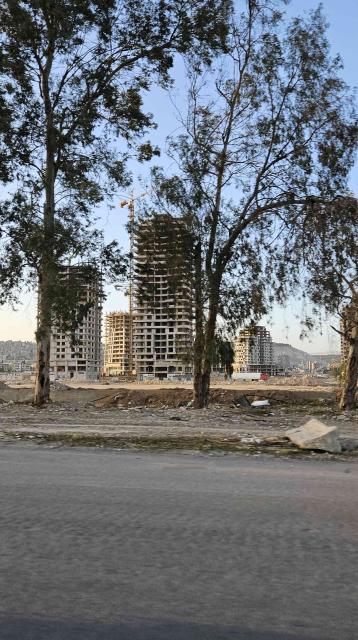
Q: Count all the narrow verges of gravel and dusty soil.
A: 1